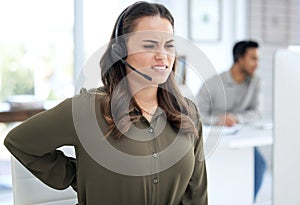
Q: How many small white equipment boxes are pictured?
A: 0